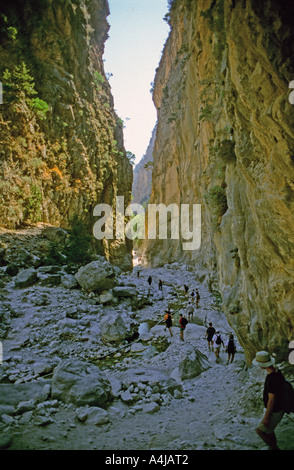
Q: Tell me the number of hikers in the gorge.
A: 13